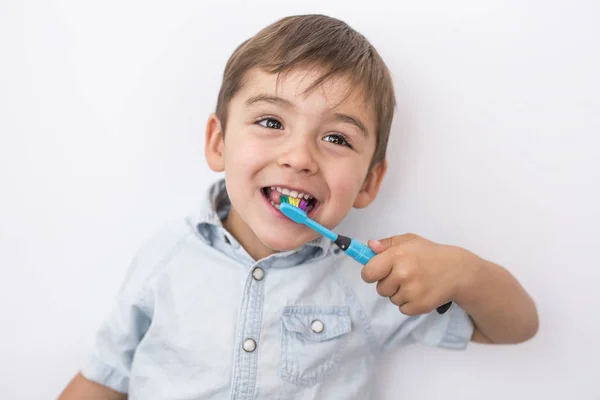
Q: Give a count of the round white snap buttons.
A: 3